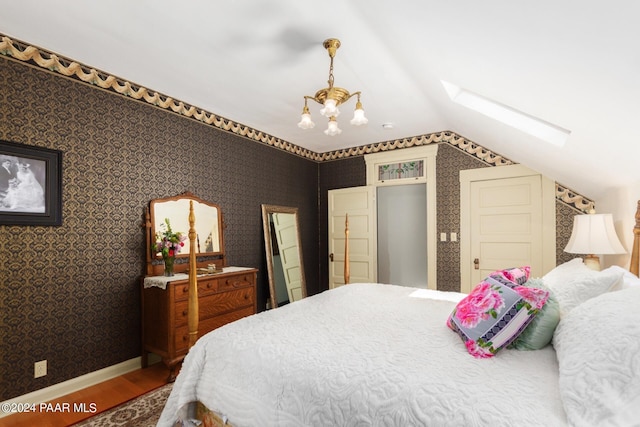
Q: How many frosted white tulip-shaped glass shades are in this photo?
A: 4